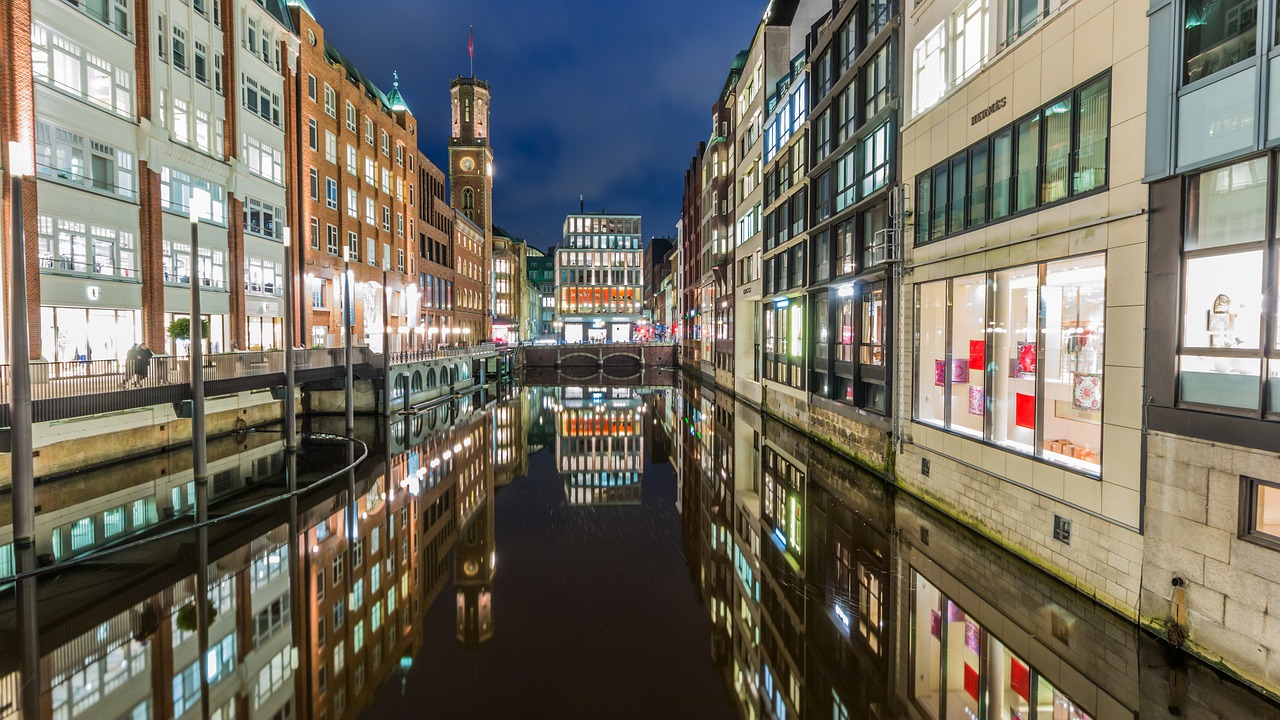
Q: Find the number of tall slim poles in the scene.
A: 5